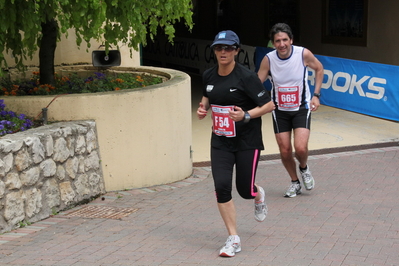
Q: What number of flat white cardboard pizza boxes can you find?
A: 0